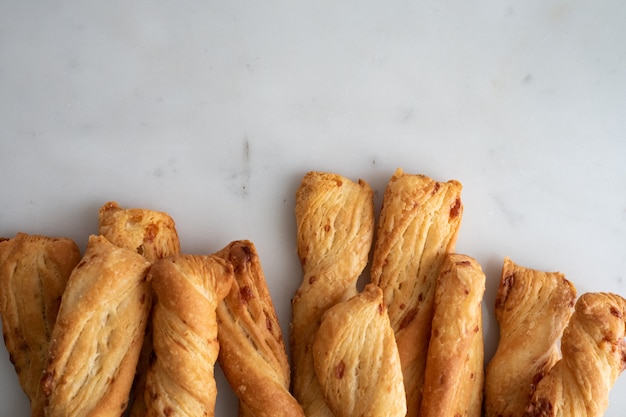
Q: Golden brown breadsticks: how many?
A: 11